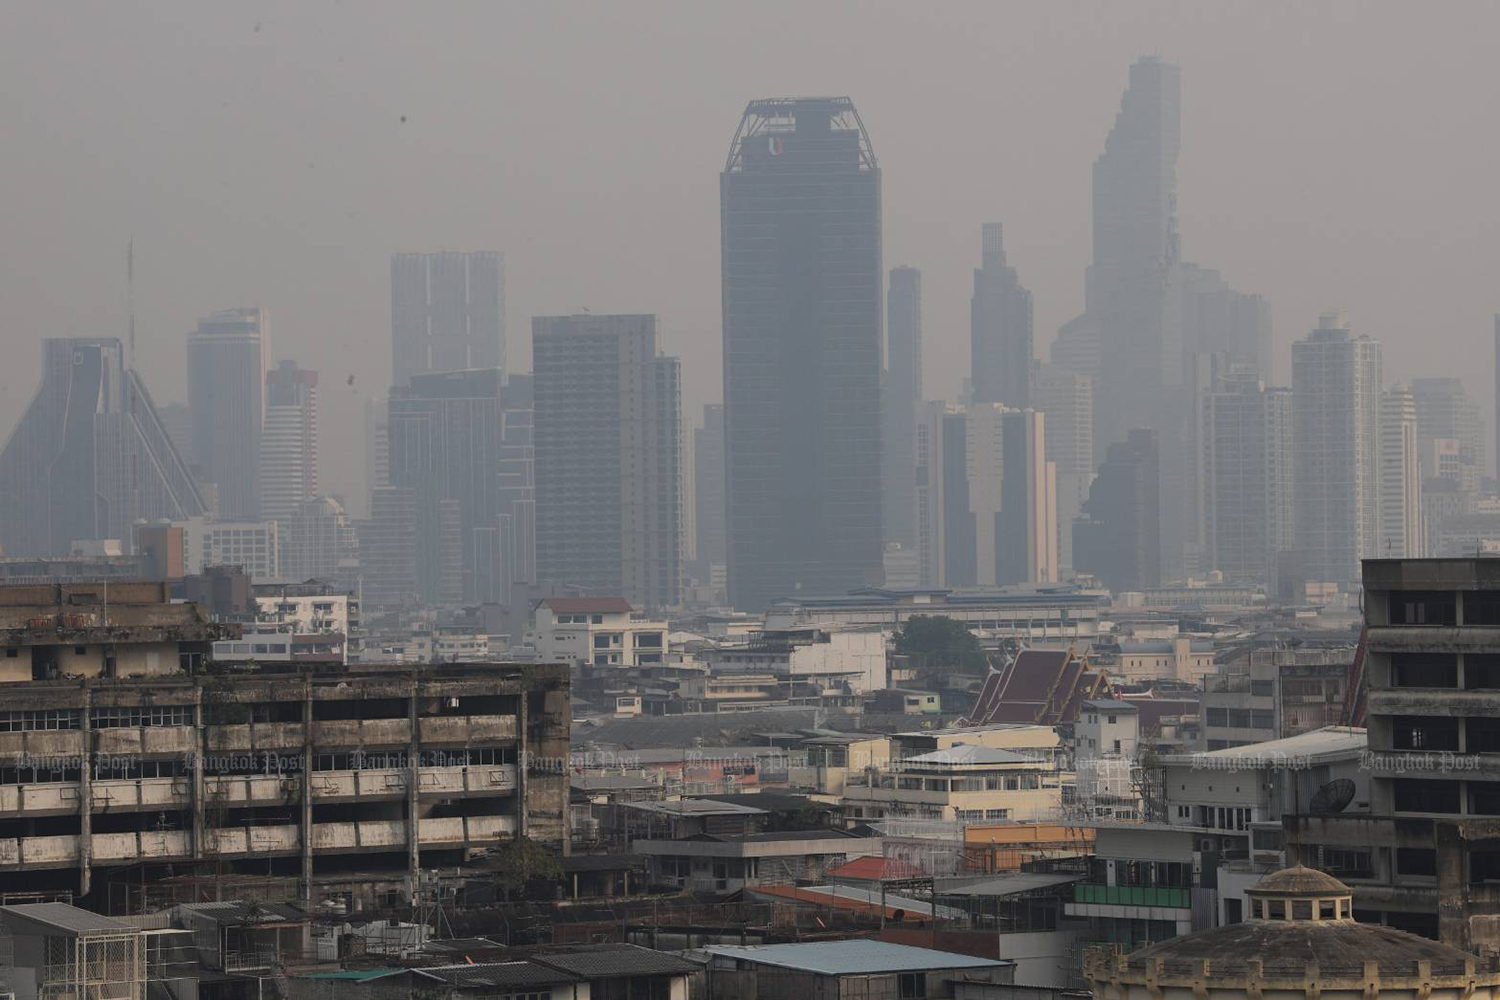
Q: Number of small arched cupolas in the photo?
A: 1